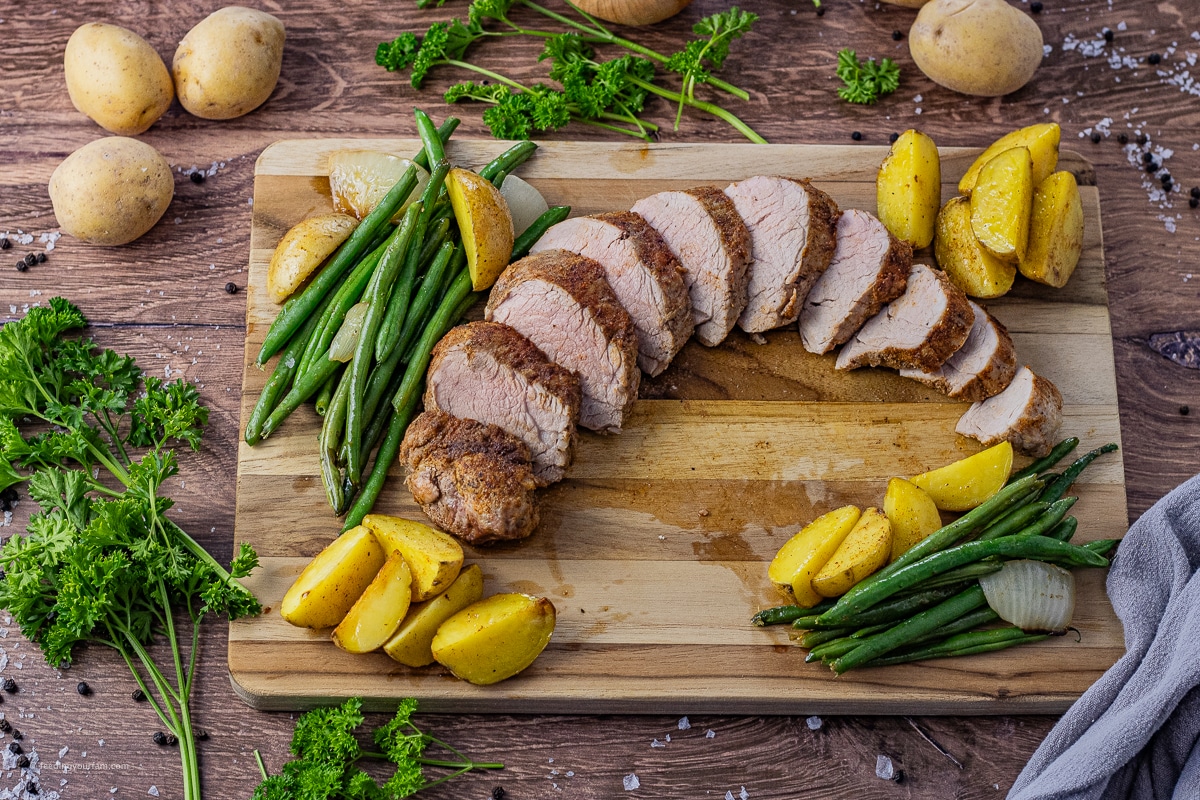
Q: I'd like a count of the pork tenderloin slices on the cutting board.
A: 10